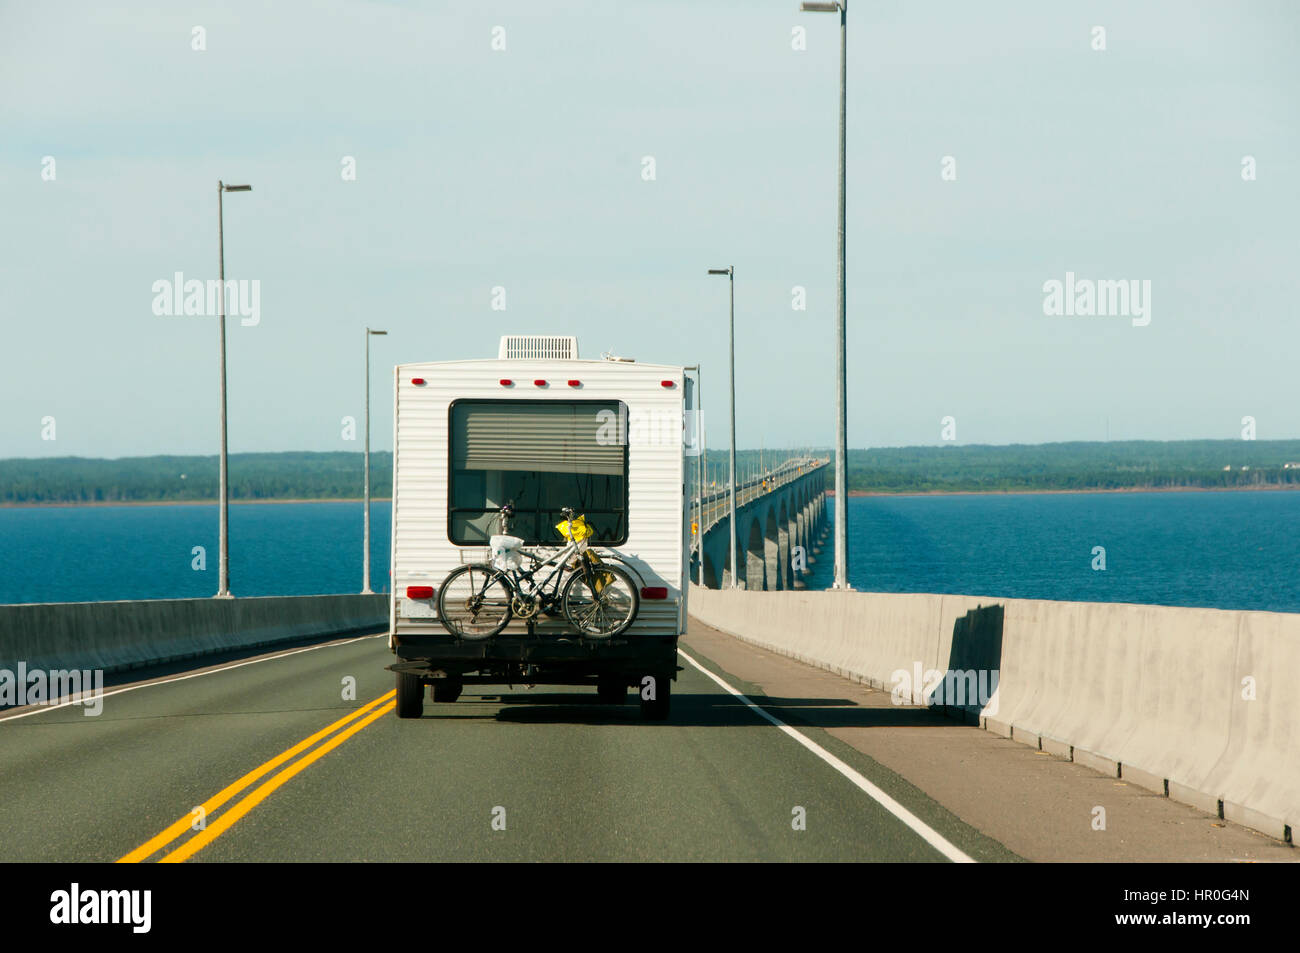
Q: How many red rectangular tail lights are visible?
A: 2